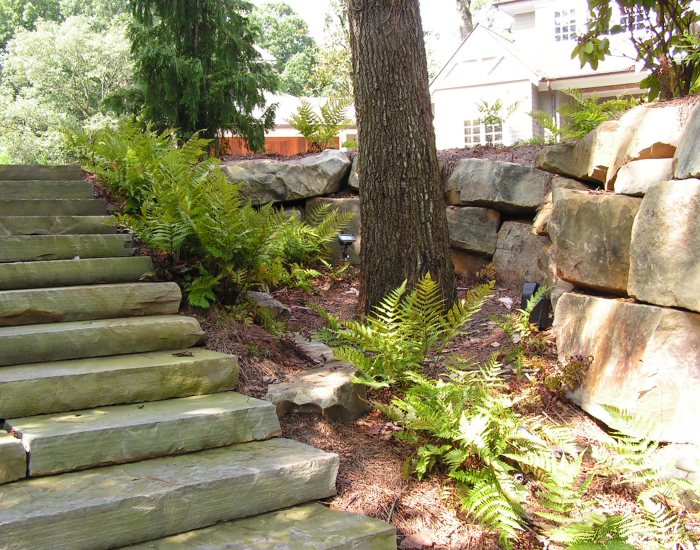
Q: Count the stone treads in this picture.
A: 12